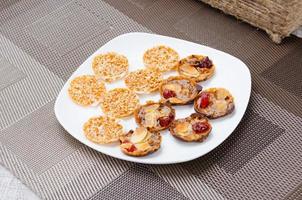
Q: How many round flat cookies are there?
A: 6